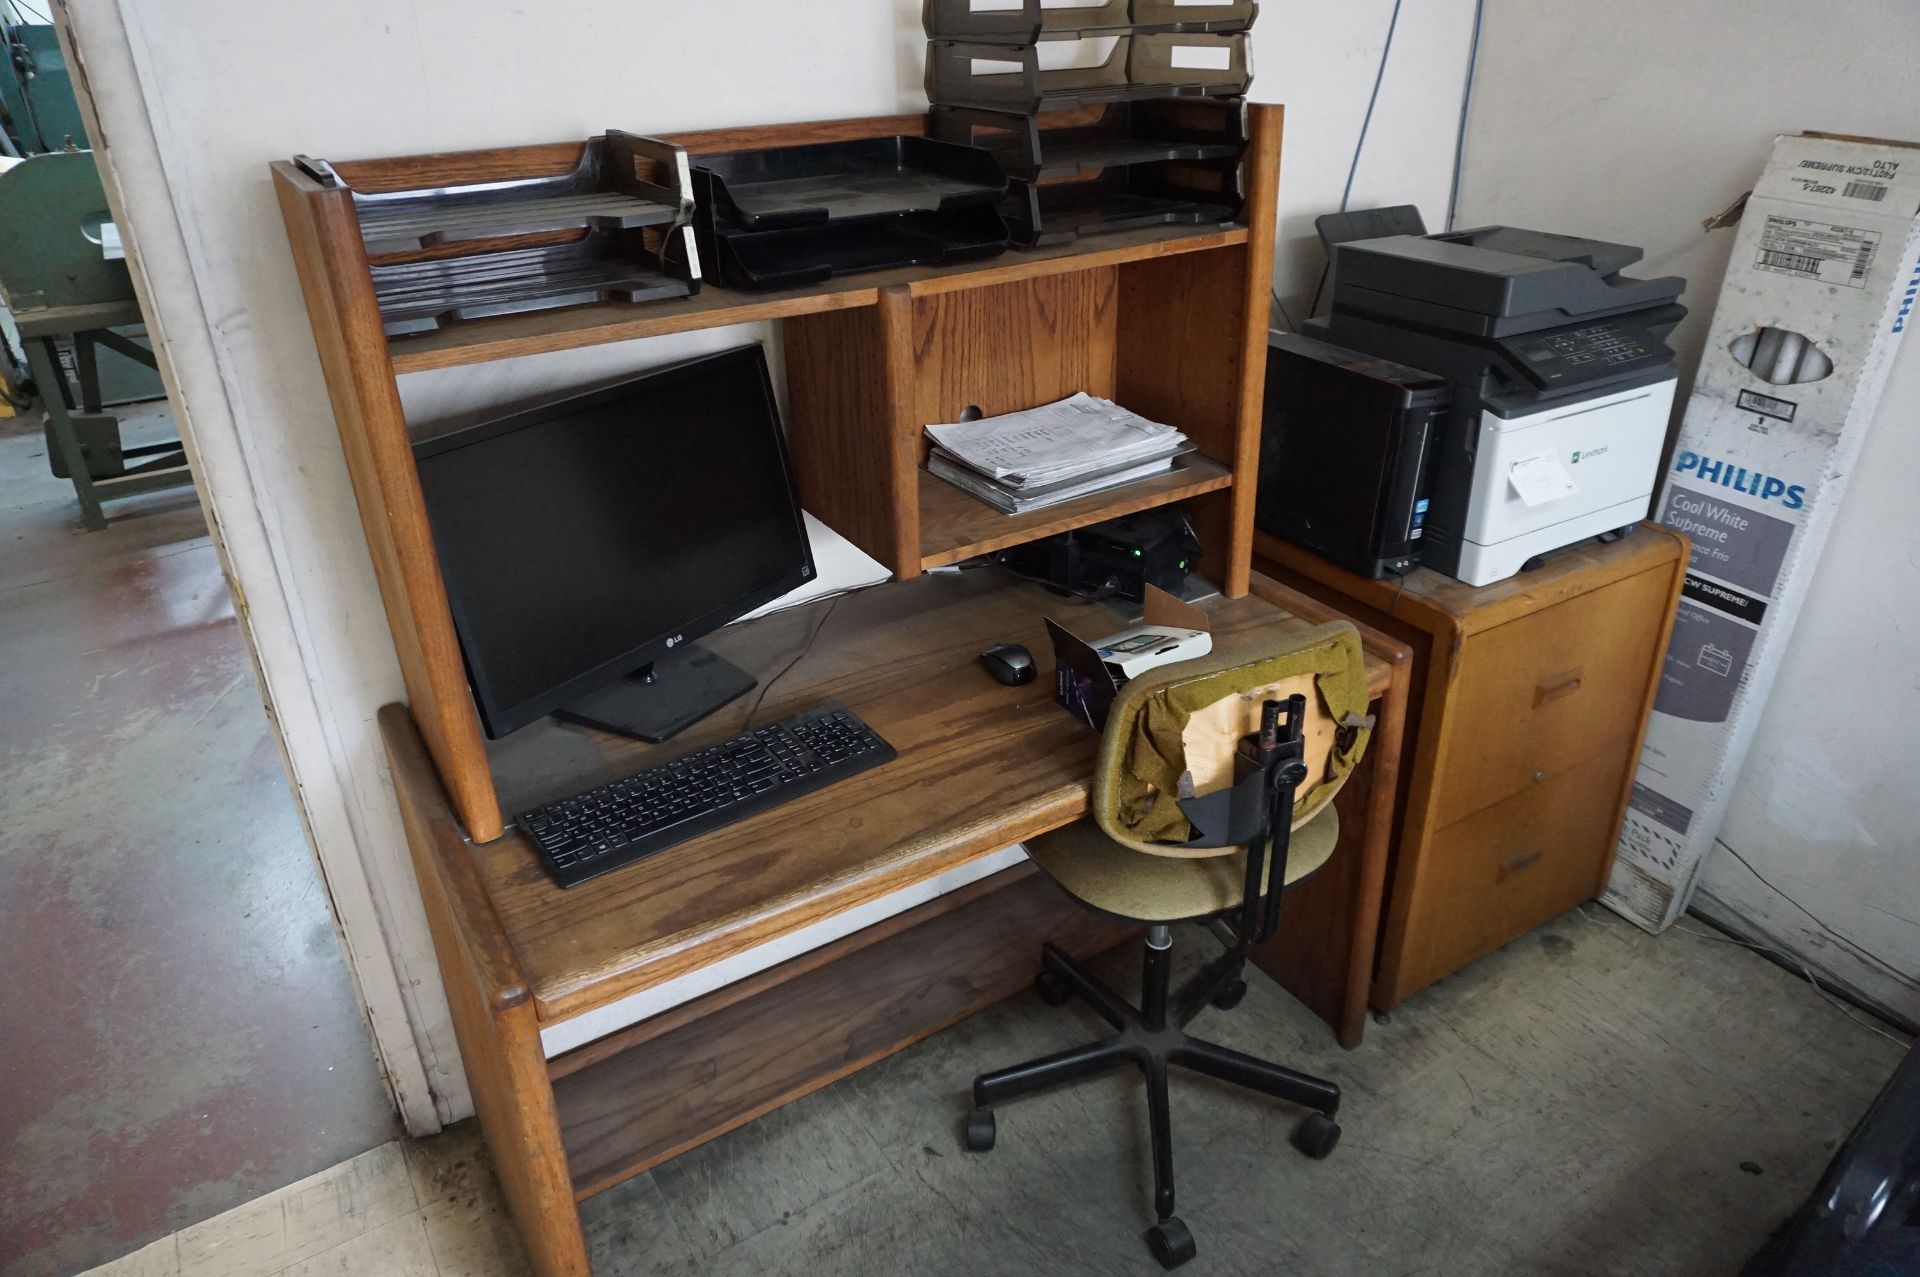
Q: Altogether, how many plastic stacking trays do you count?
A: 8